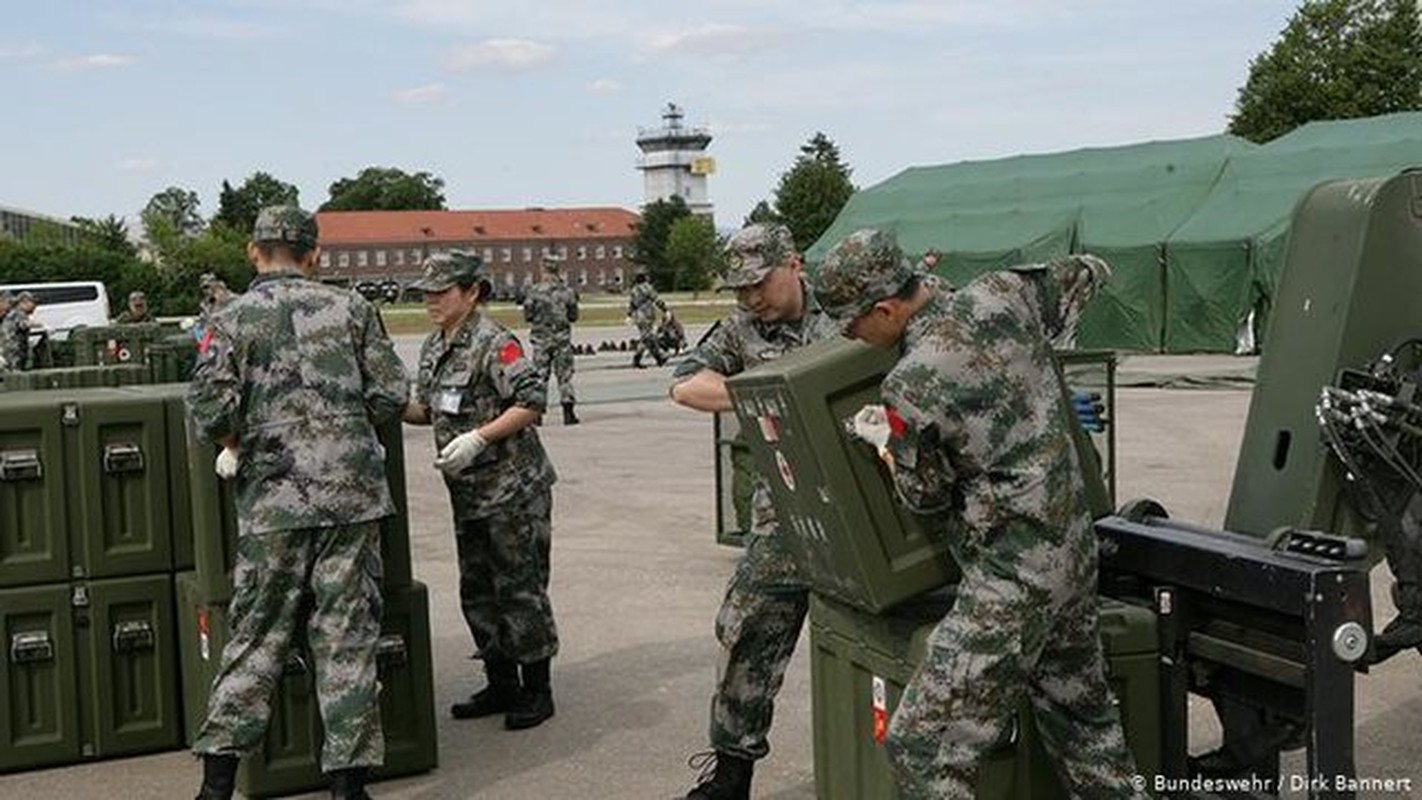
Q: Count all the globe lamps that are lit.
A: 0